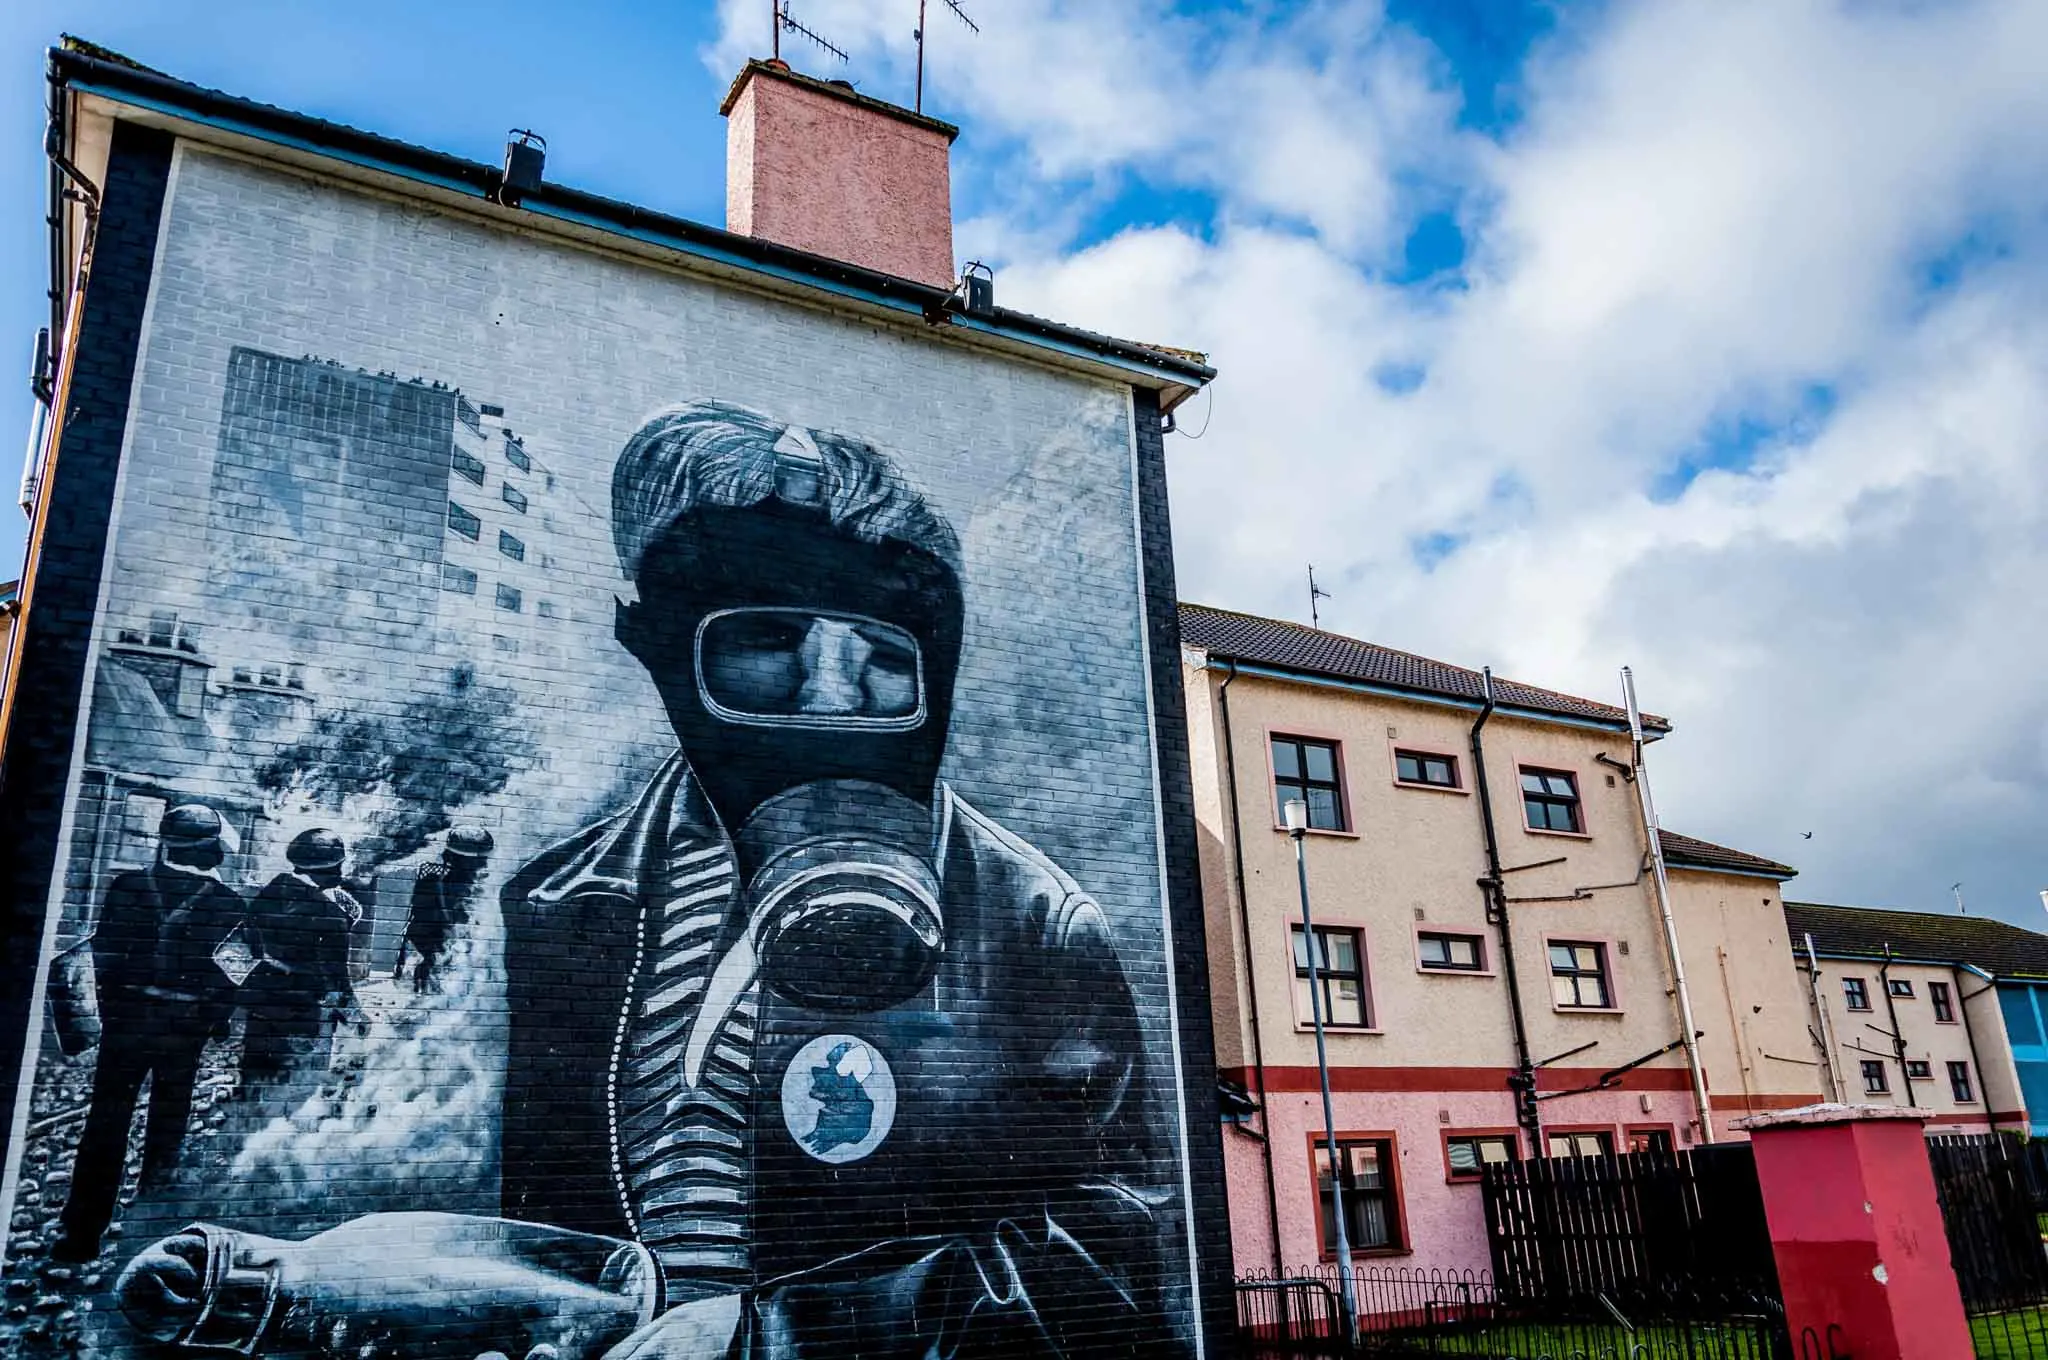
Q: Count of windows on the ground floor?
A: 4